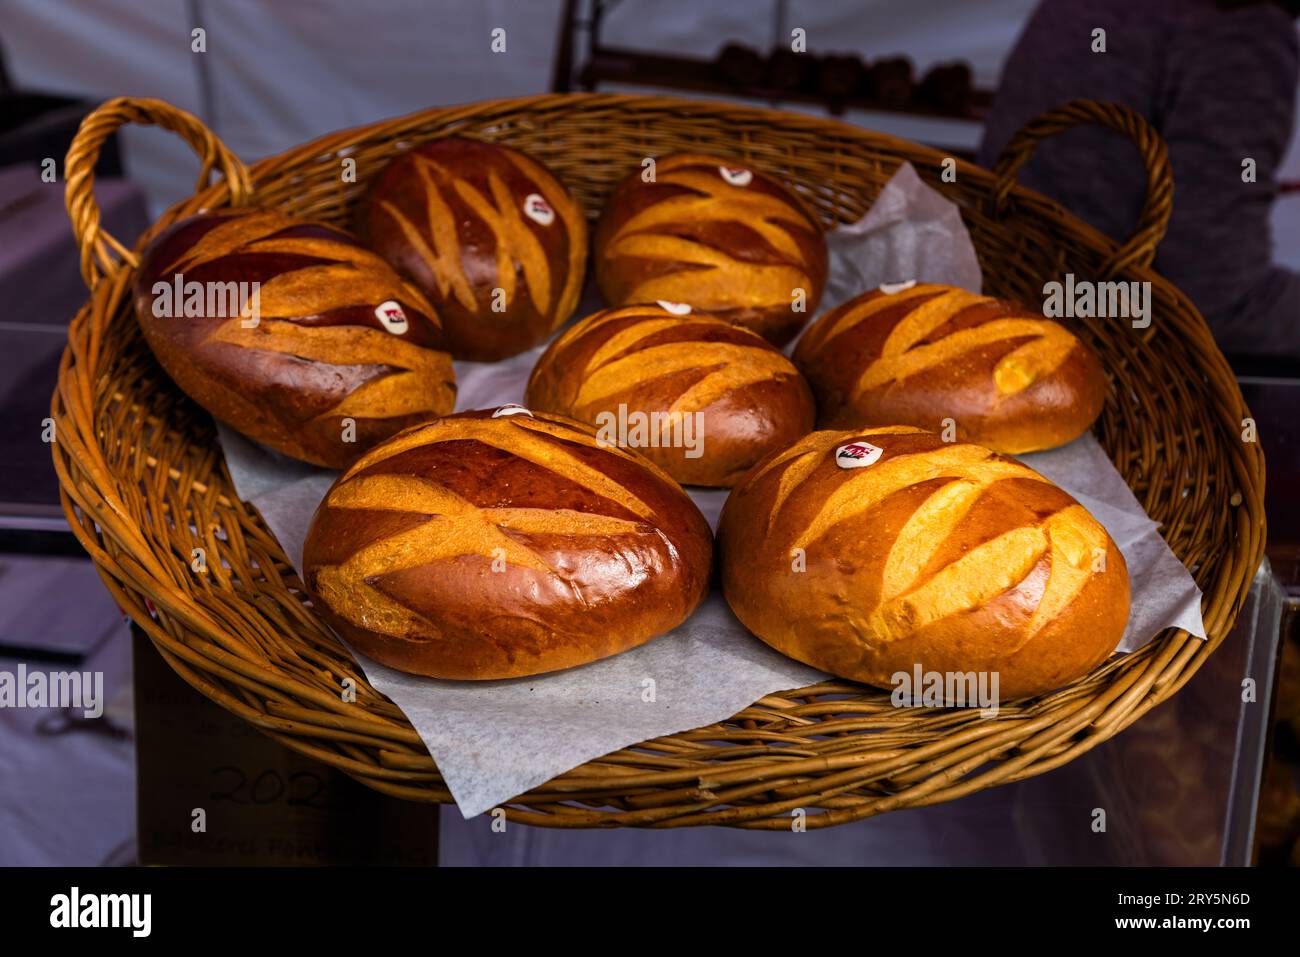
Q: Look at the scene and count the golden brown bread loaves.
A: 7